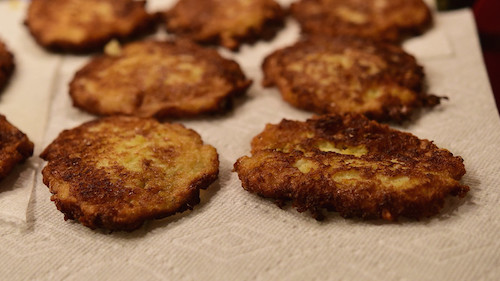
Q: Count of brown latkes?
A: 9